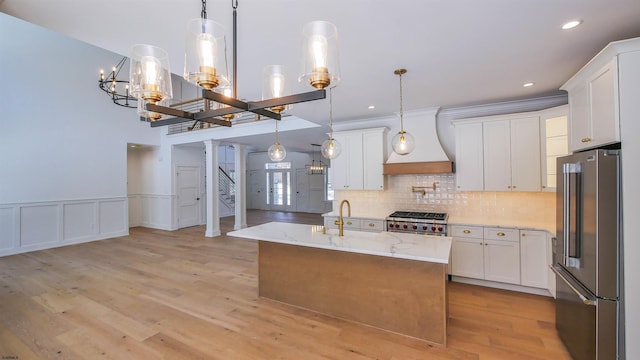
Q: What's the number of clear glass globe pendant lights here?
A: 3